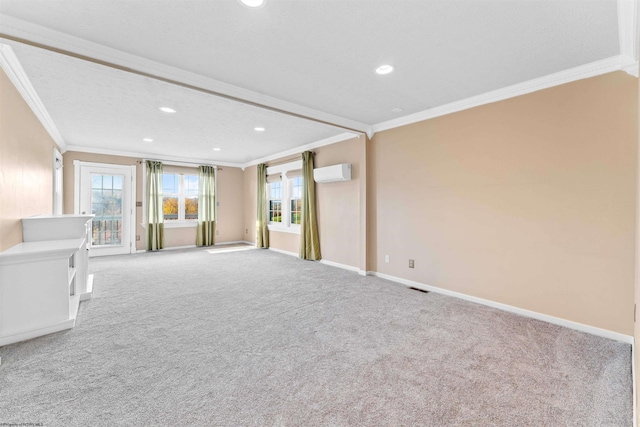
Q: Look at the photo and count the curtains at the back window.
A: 2